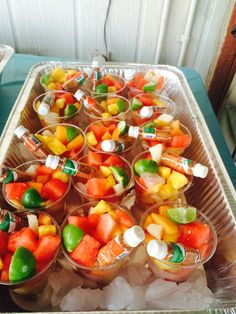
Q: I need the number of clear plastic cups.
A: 15